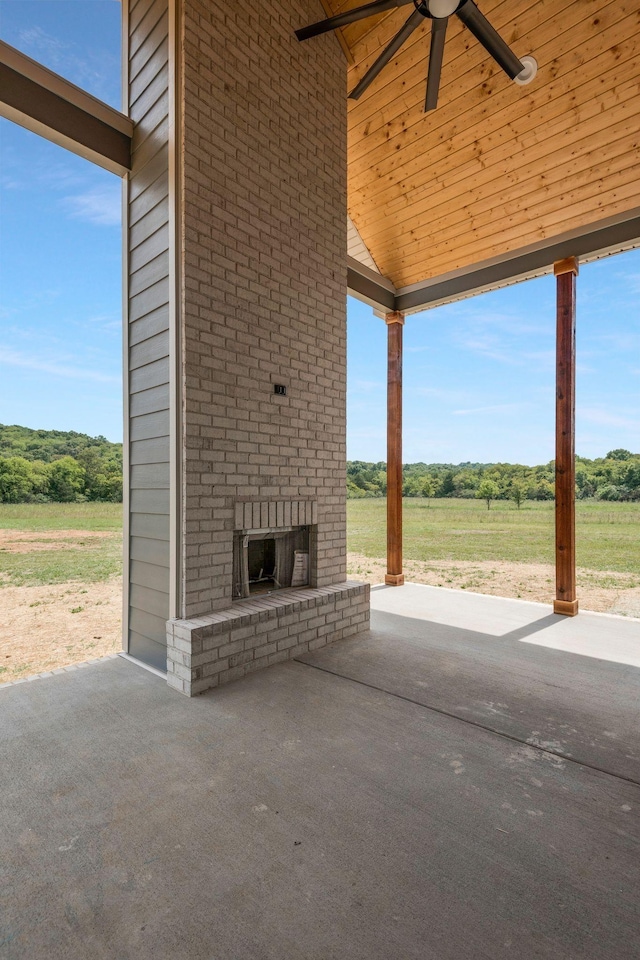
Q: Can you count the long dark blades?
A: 4